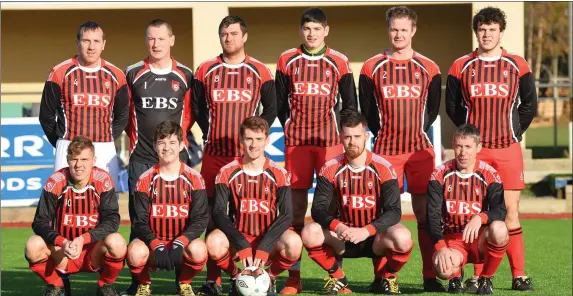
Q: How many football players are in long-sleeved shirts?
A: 11